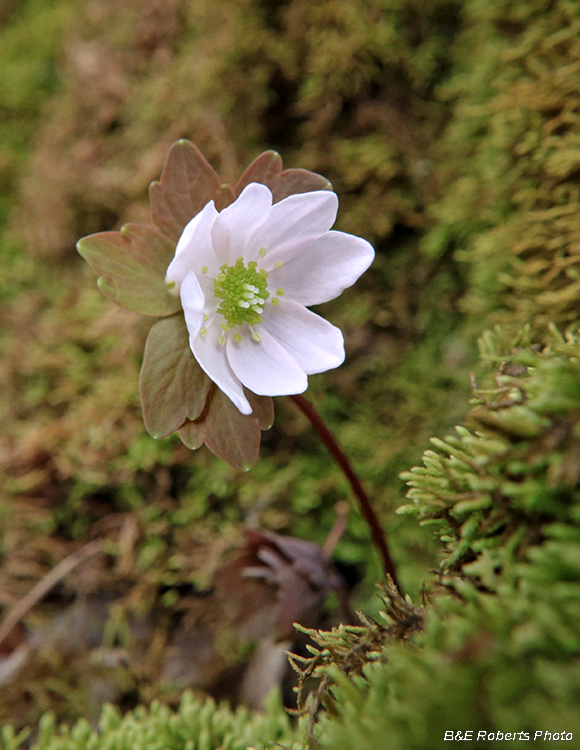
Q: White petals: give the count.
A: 8